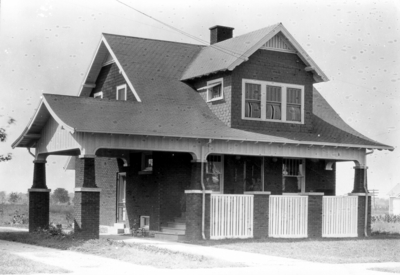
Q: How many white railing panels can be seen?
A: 3